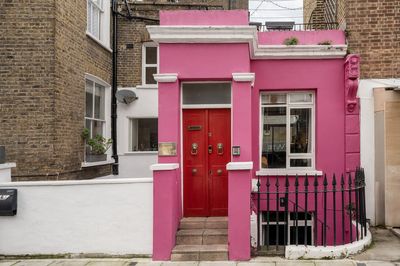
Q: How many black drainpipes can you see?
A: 1